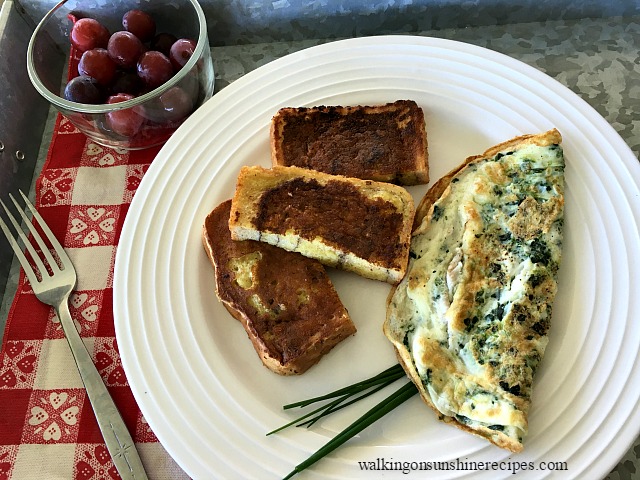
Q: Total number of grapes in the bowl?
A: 11